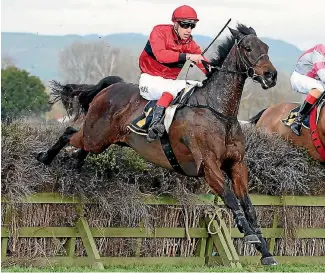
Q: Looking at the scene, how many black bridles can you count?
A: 1